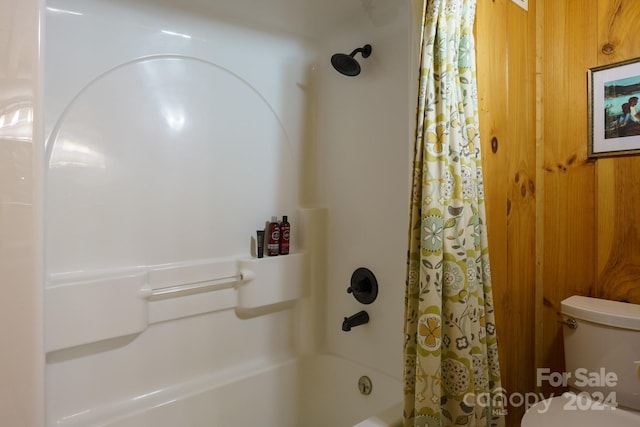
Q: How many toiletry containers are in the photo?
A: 3